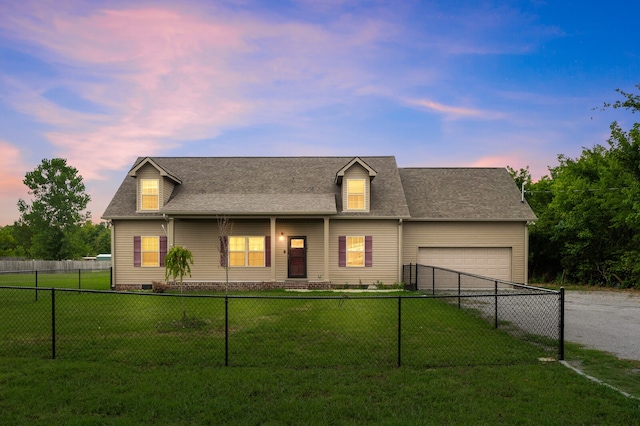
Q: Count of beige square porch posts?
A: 3